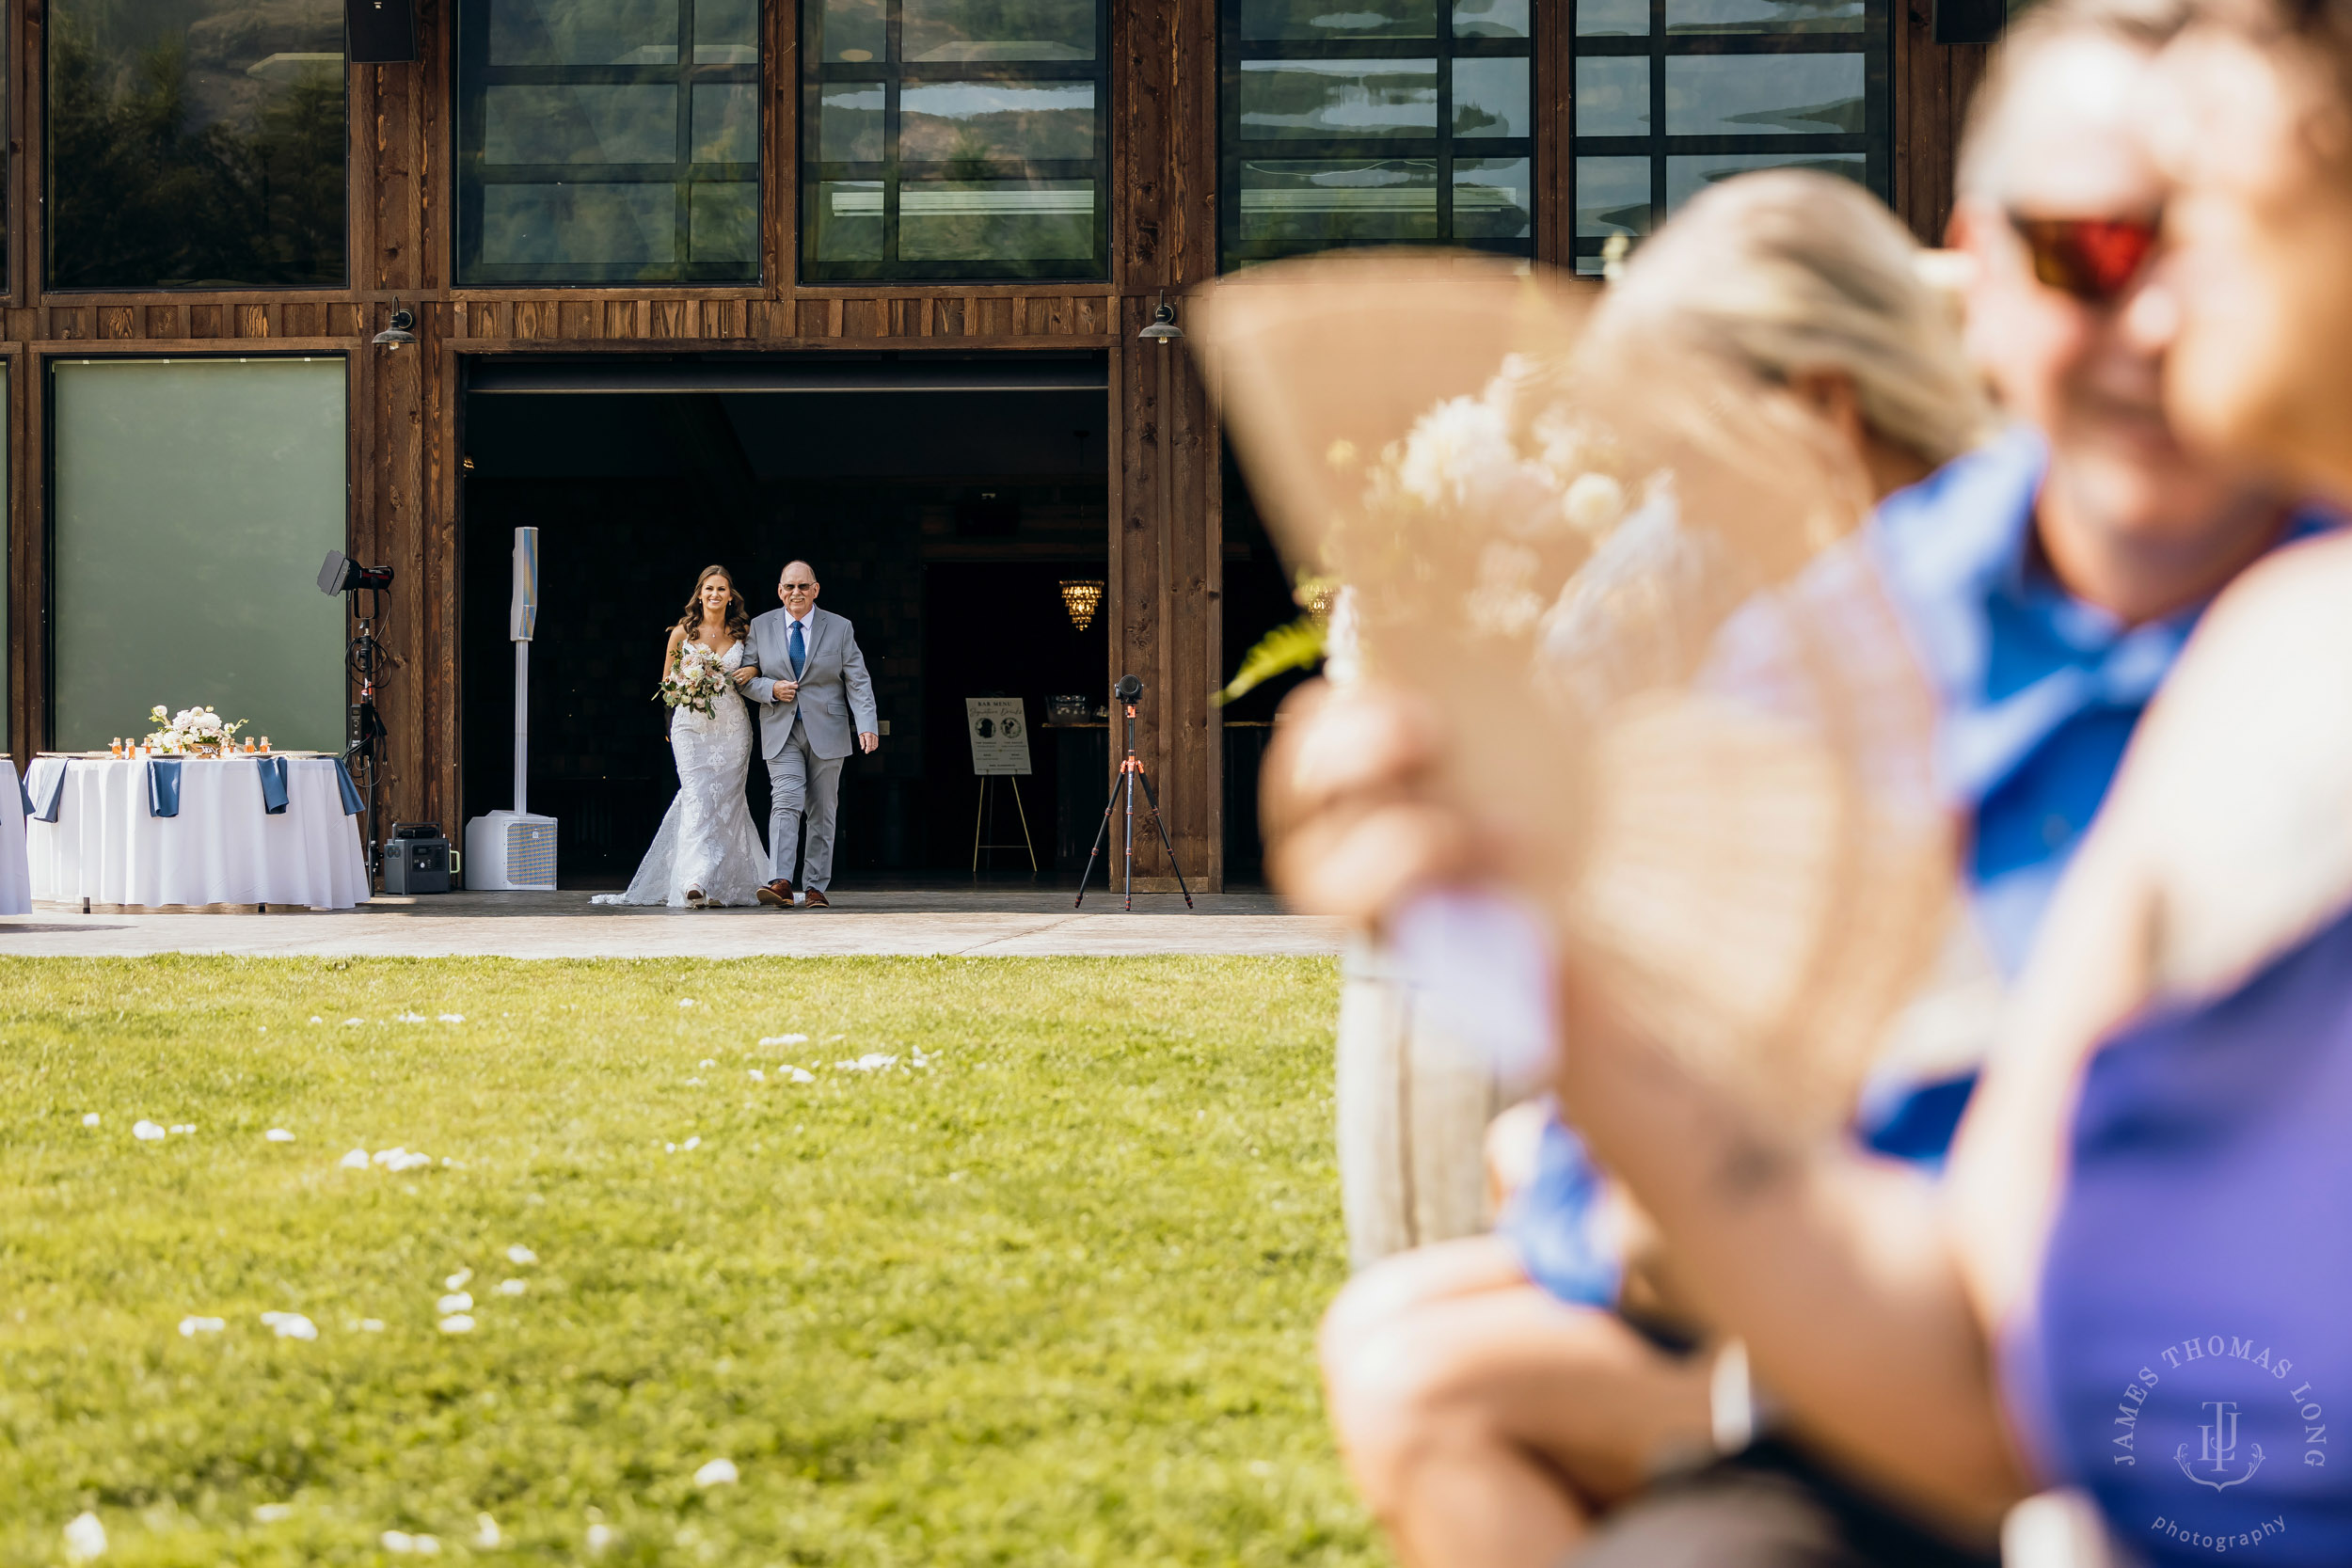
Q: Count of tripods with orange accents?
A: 1